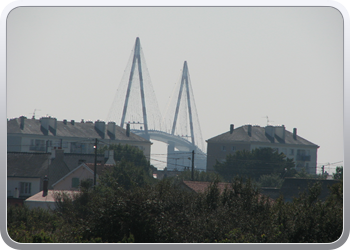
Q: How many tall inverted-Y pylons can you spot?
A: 2